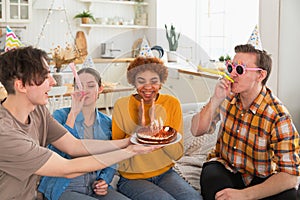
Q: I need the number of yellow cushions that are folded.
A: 0